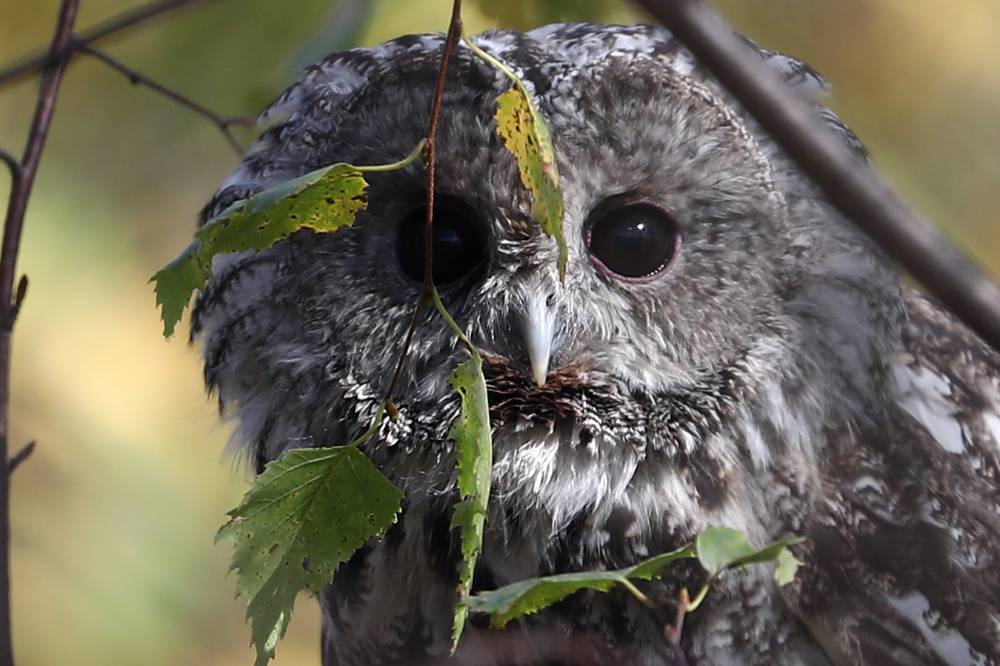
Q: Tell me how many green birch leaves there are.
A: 6